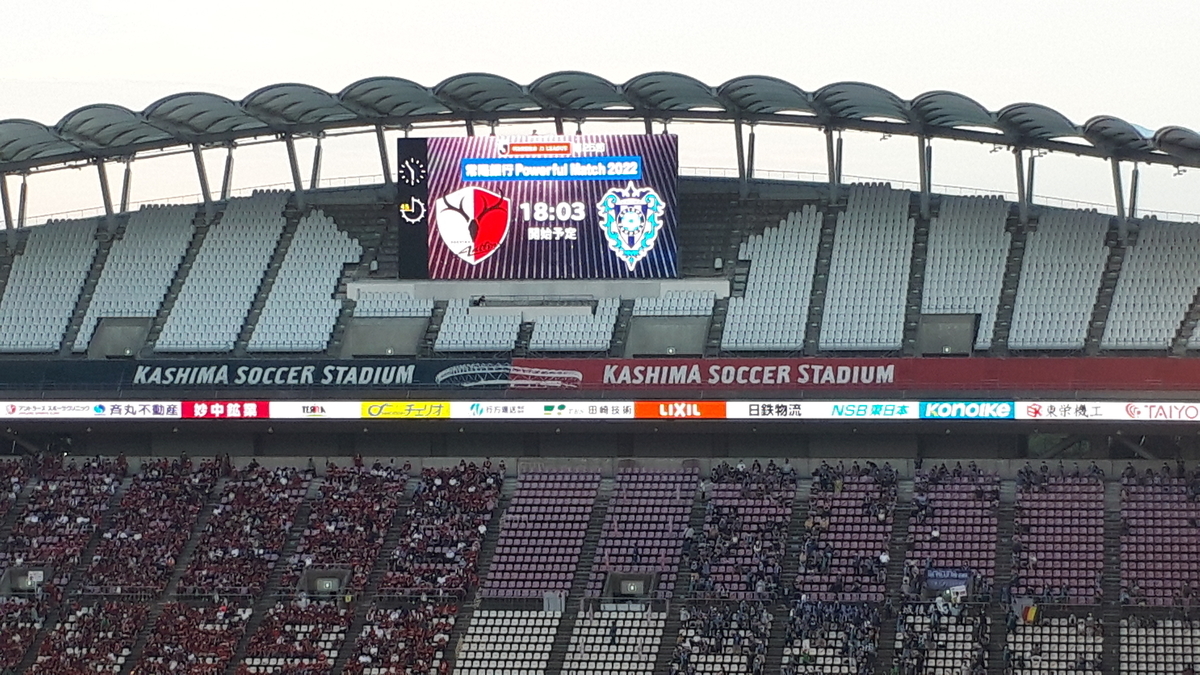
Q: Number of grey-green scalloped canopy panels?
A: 14